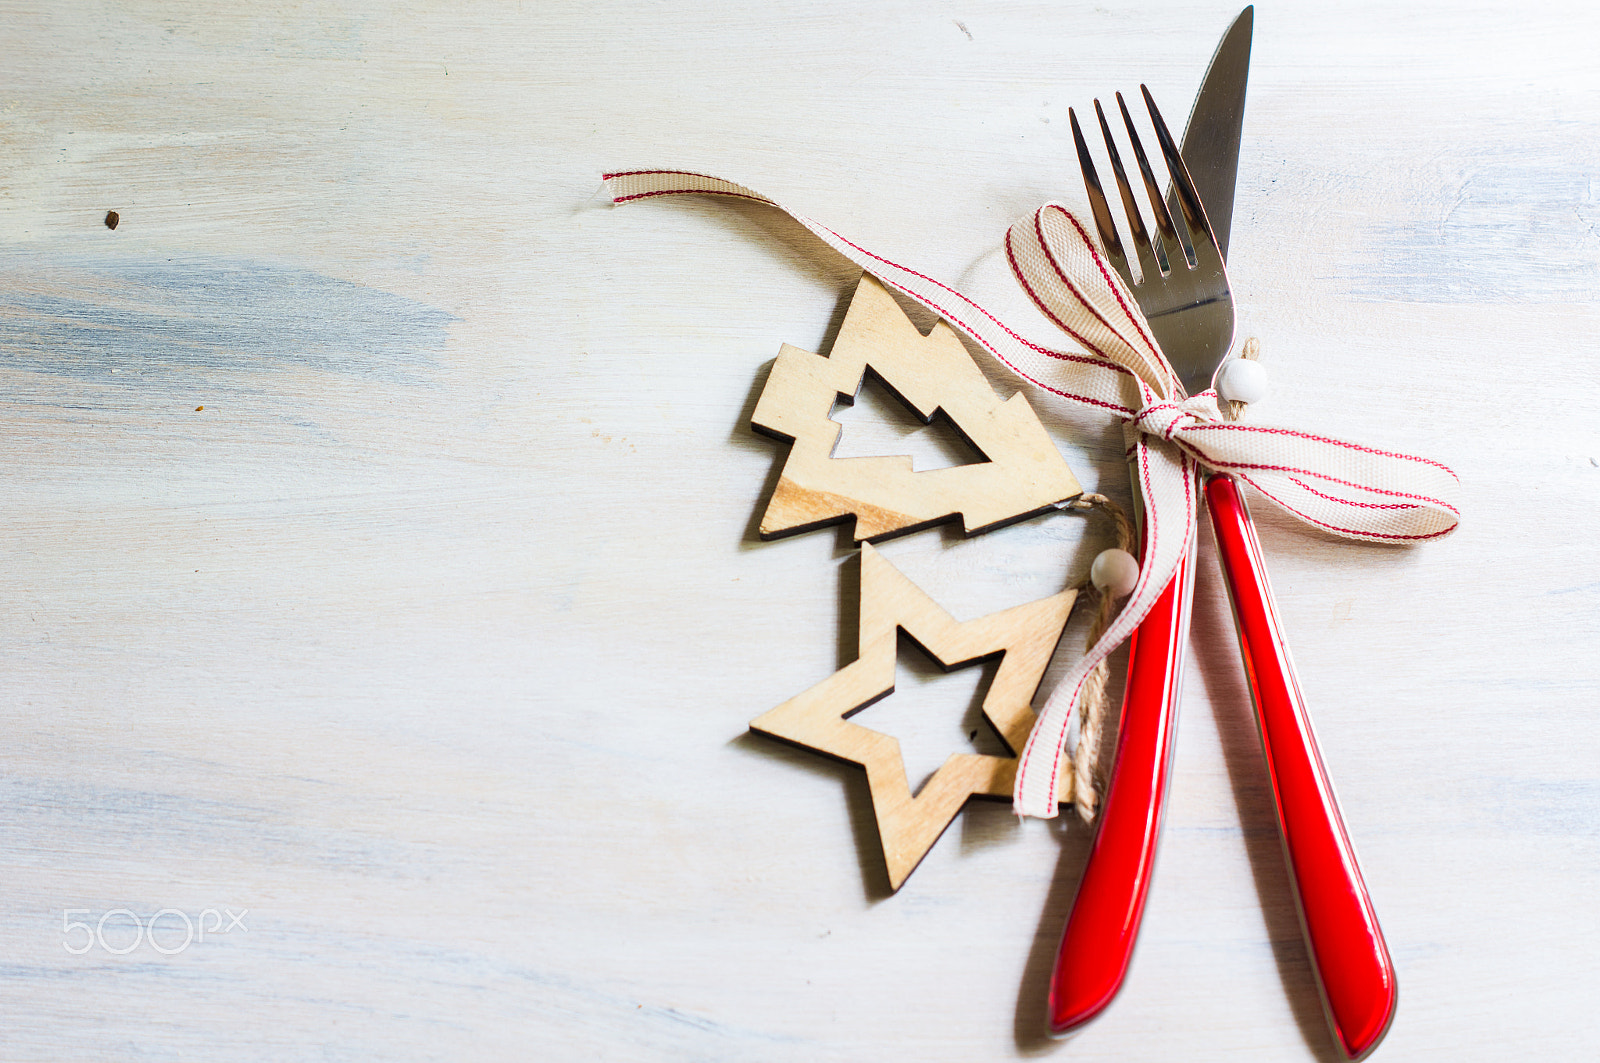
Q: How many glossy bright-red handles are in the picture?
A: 2